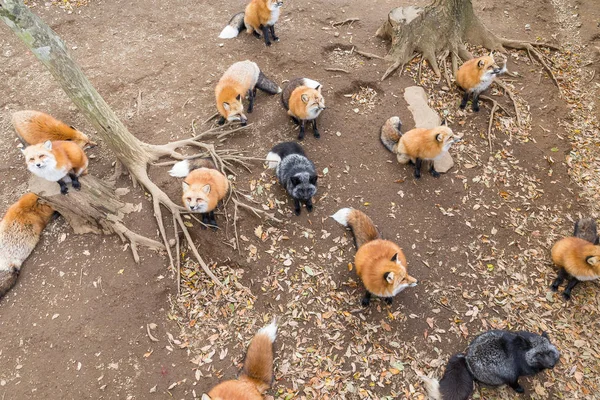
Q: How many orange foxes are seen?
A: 12